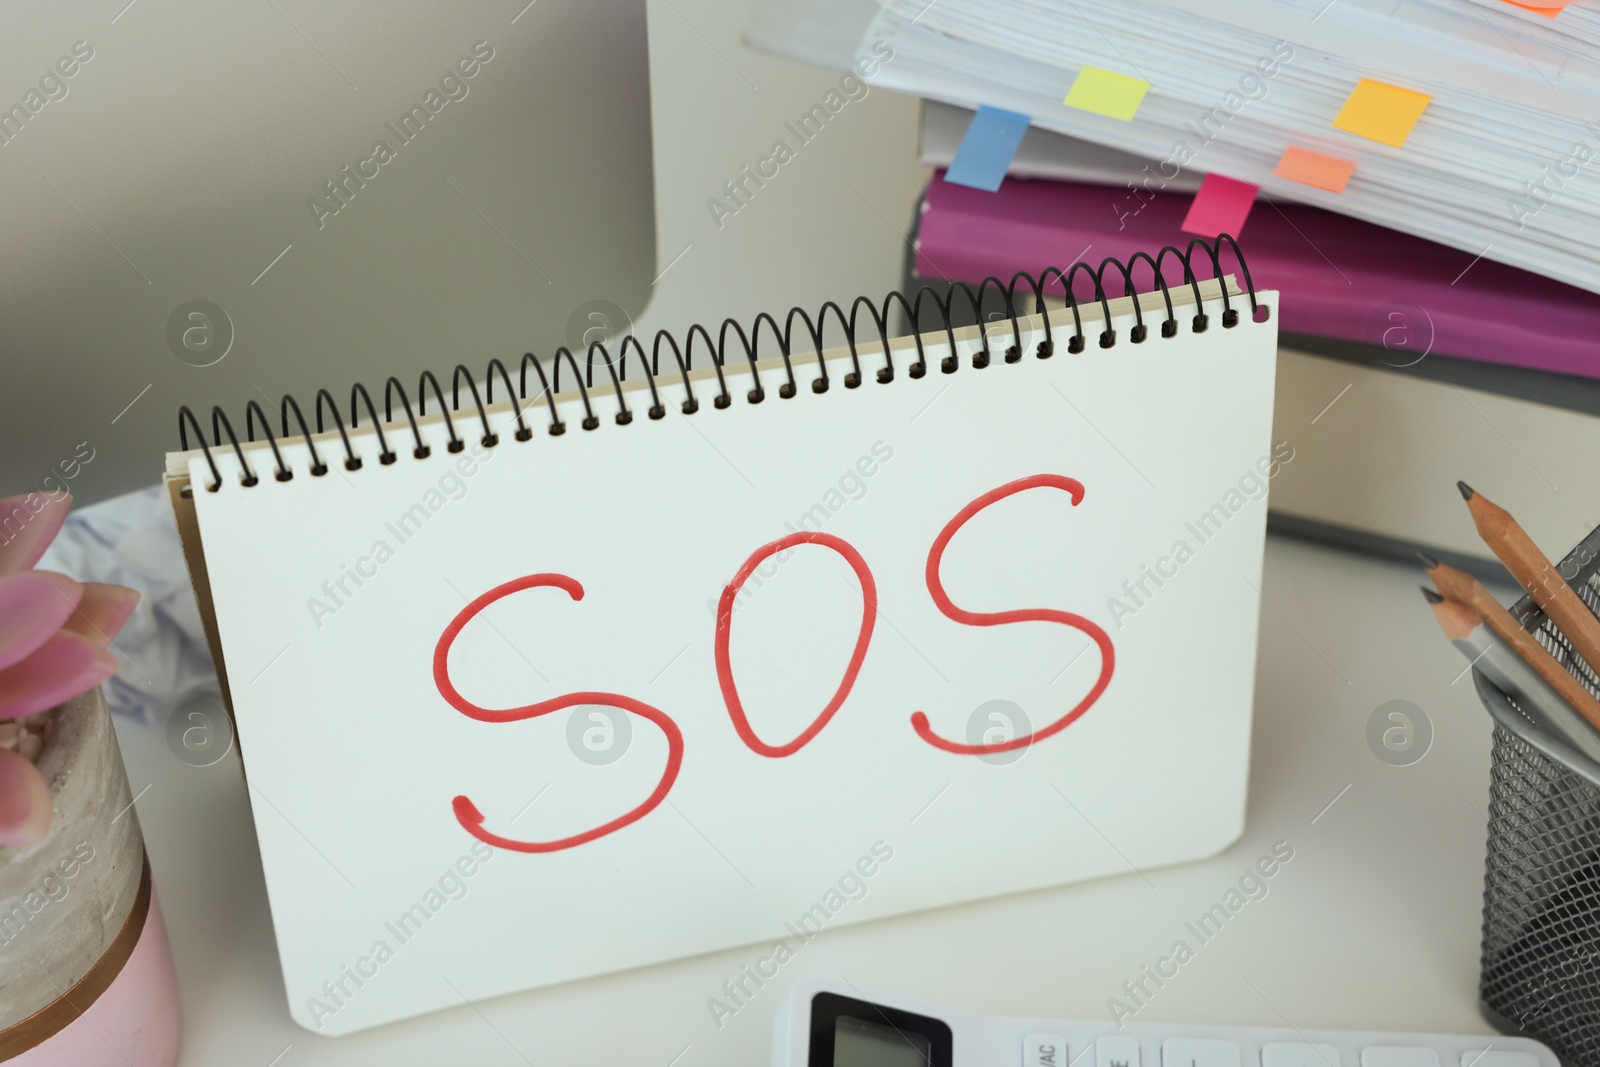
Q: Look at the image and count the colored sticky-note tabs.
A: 6